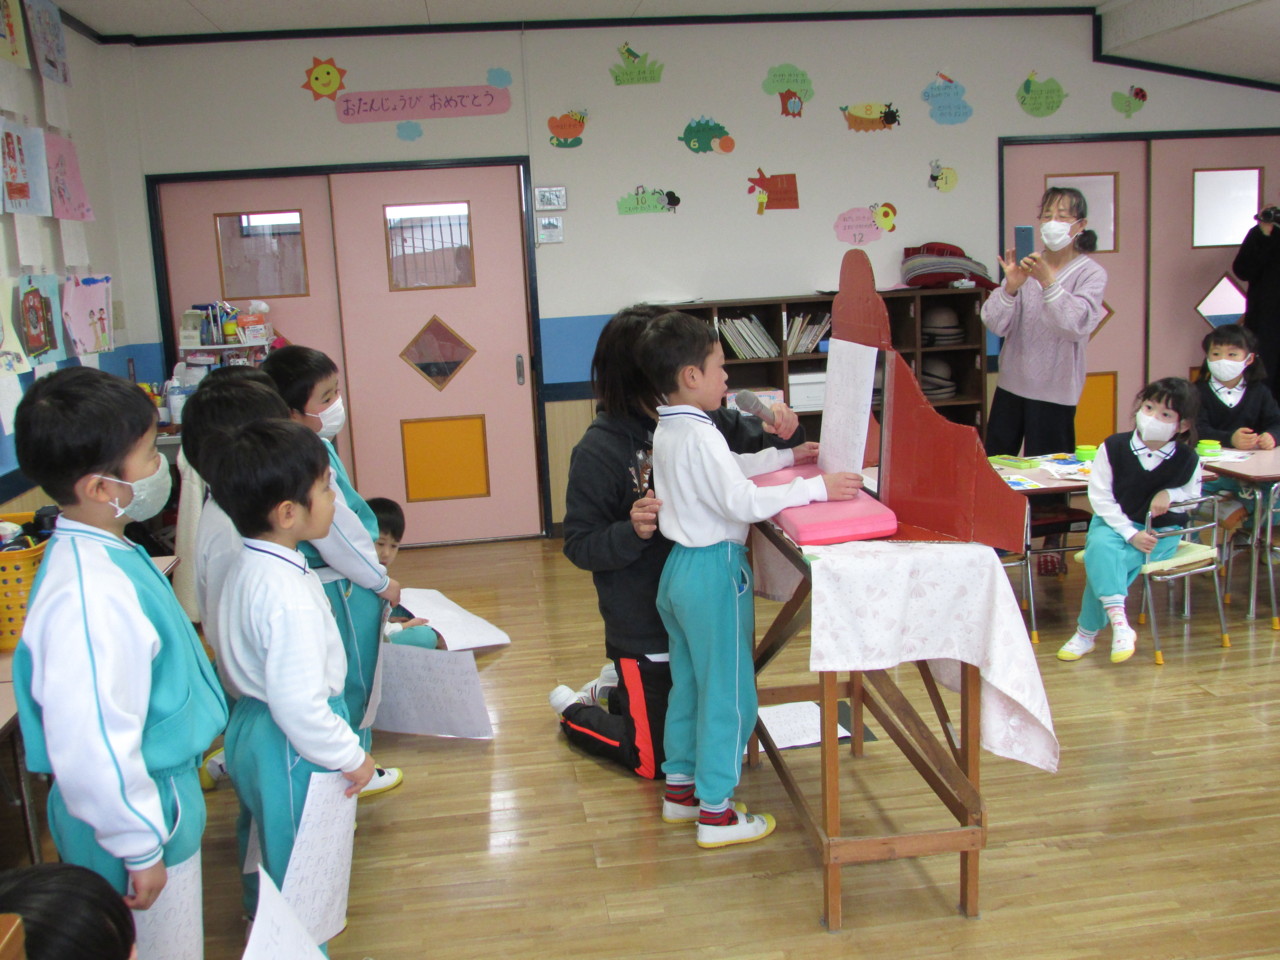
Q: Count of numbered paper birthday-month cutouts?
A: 12